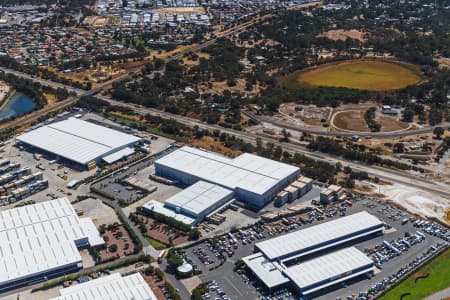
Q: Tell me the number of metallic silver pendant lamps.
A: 0